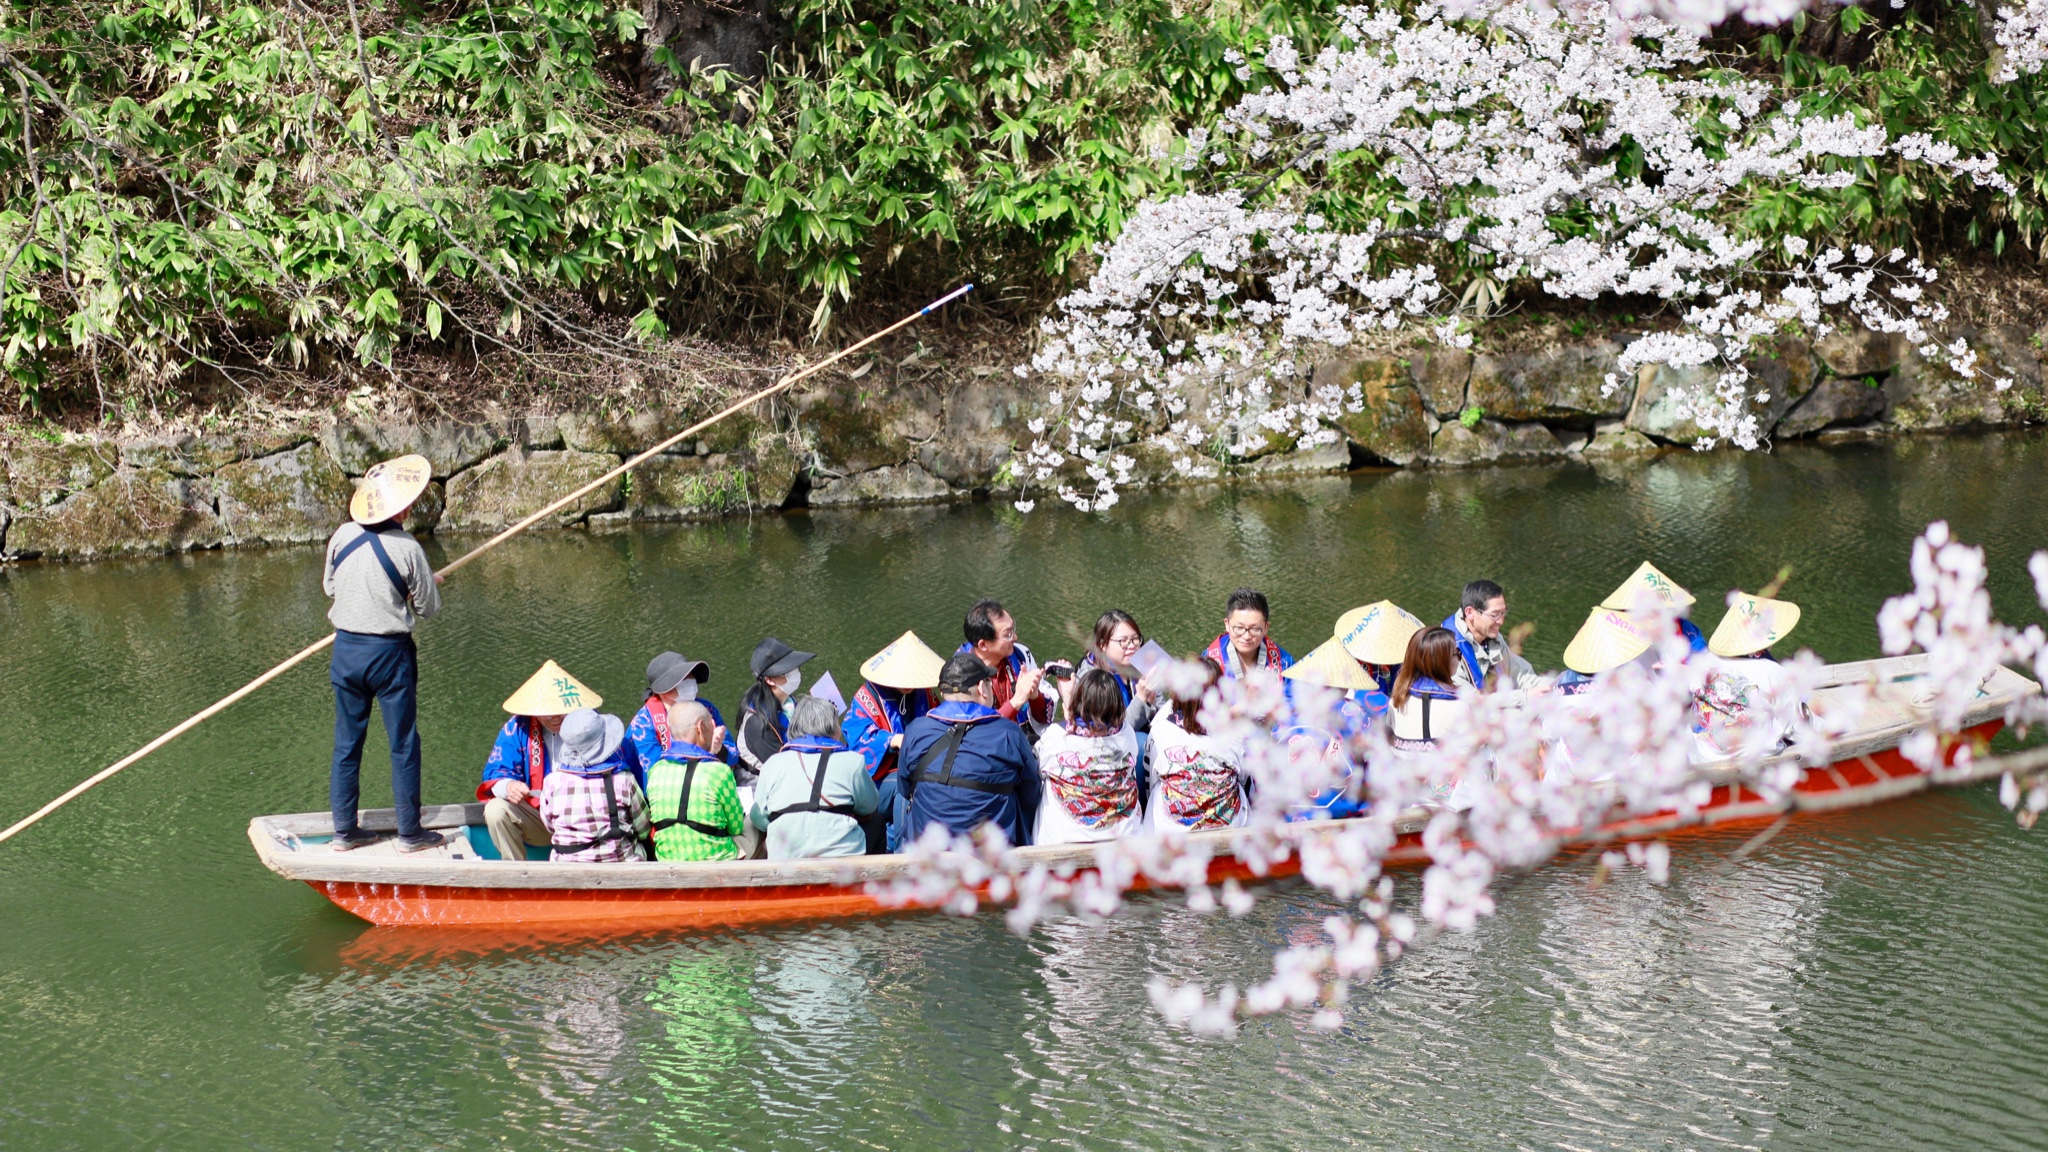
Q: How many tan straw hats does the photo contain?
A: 8